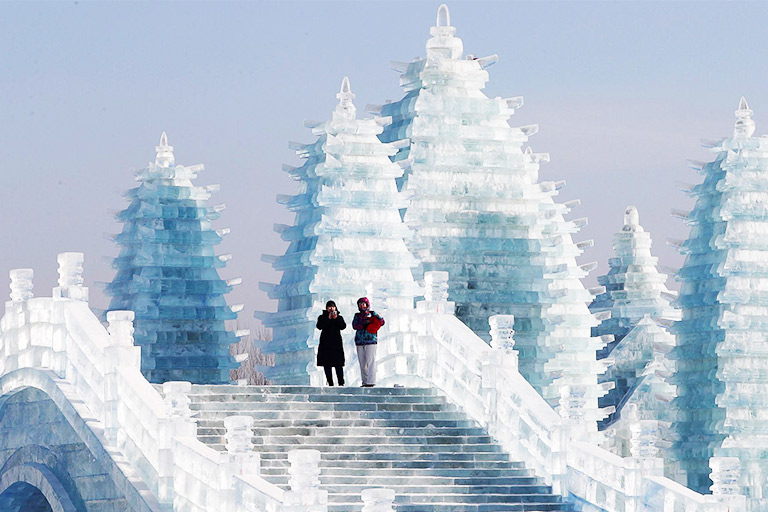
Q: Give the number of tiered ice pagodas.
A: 5